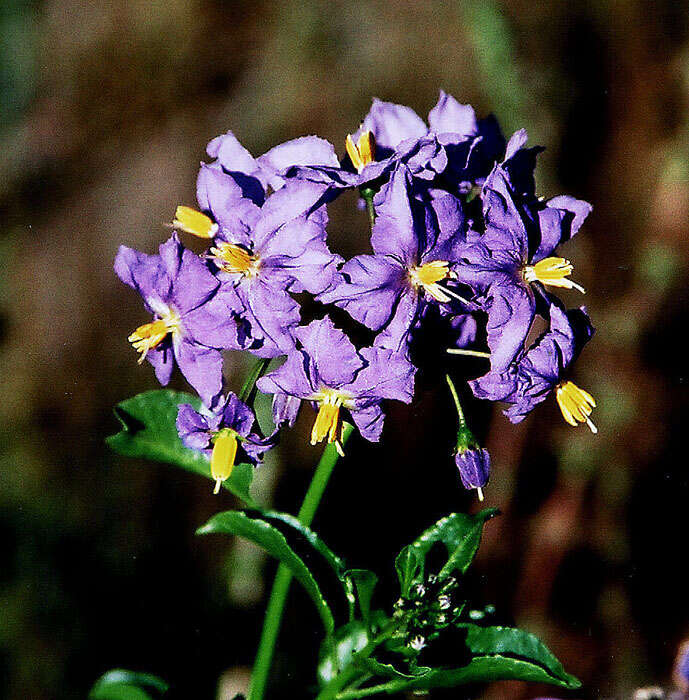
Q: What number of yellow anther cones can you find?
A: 9